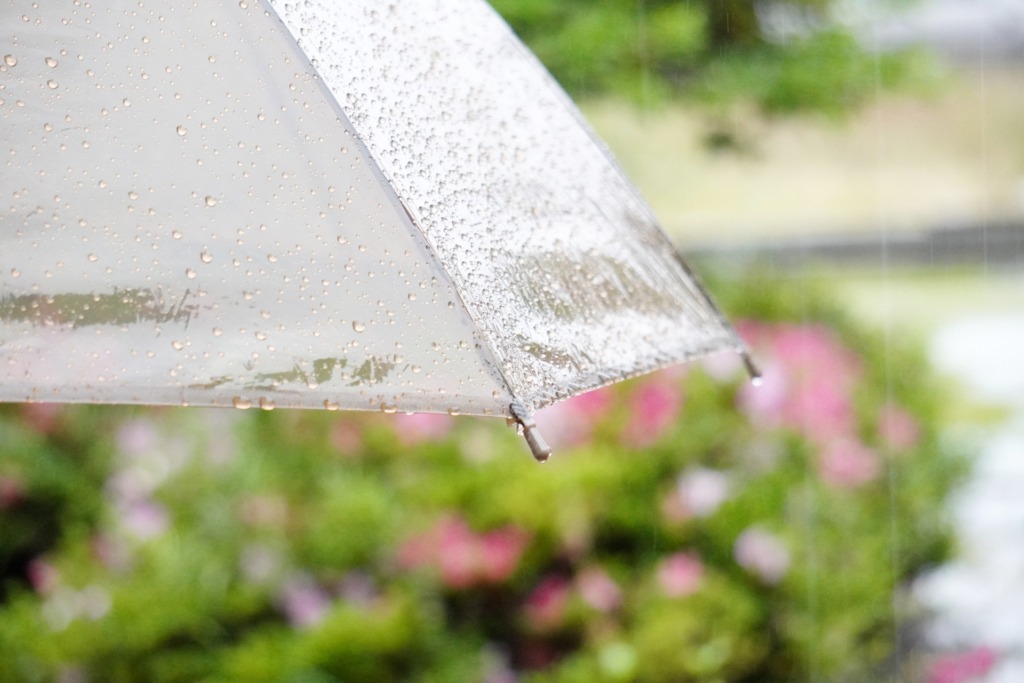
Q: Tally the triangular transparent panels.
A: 2